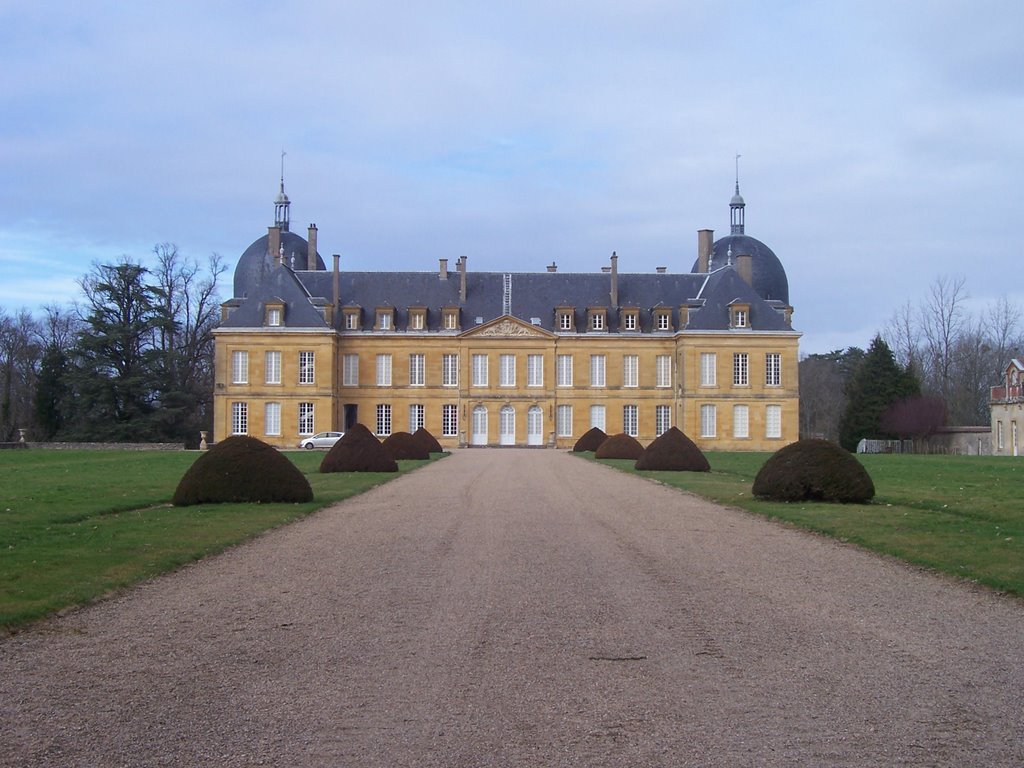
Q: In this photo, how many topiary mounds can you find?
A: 8